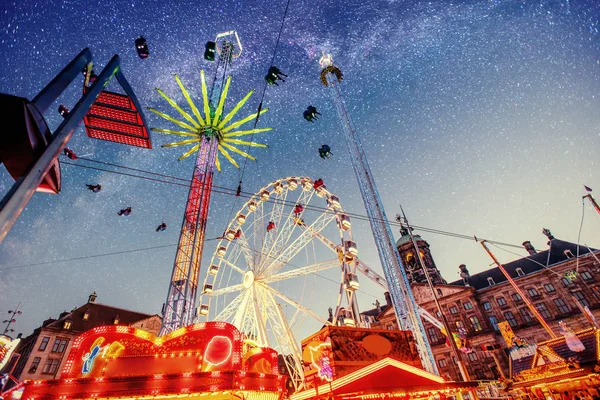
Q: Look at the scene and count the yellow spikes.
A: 15